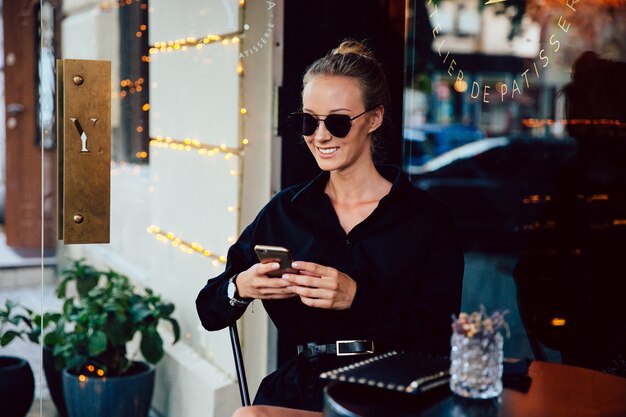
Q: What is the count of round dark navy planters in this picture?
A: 3